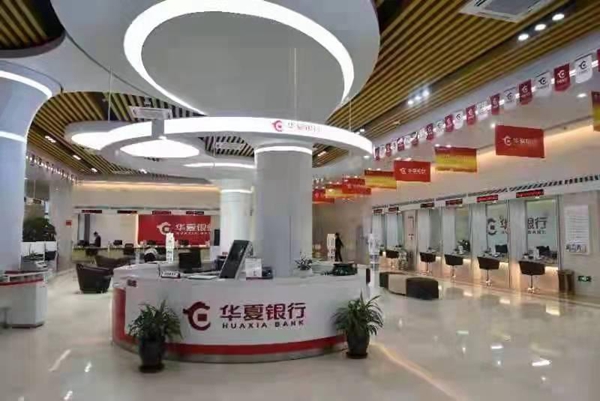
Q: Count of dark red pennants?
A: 11